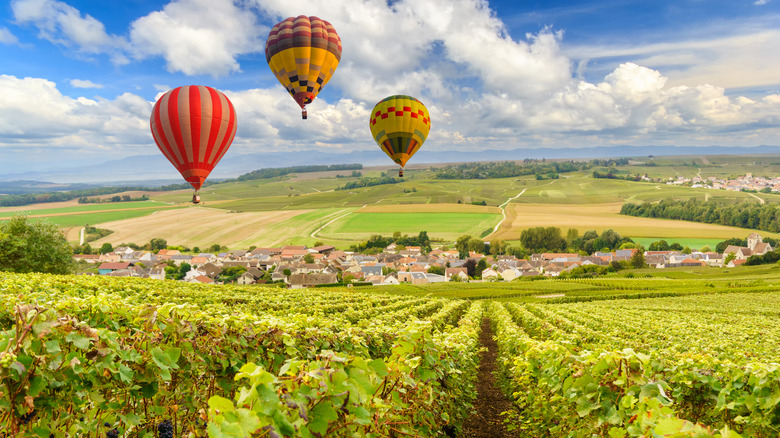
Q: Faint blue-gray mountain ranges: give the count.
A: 1